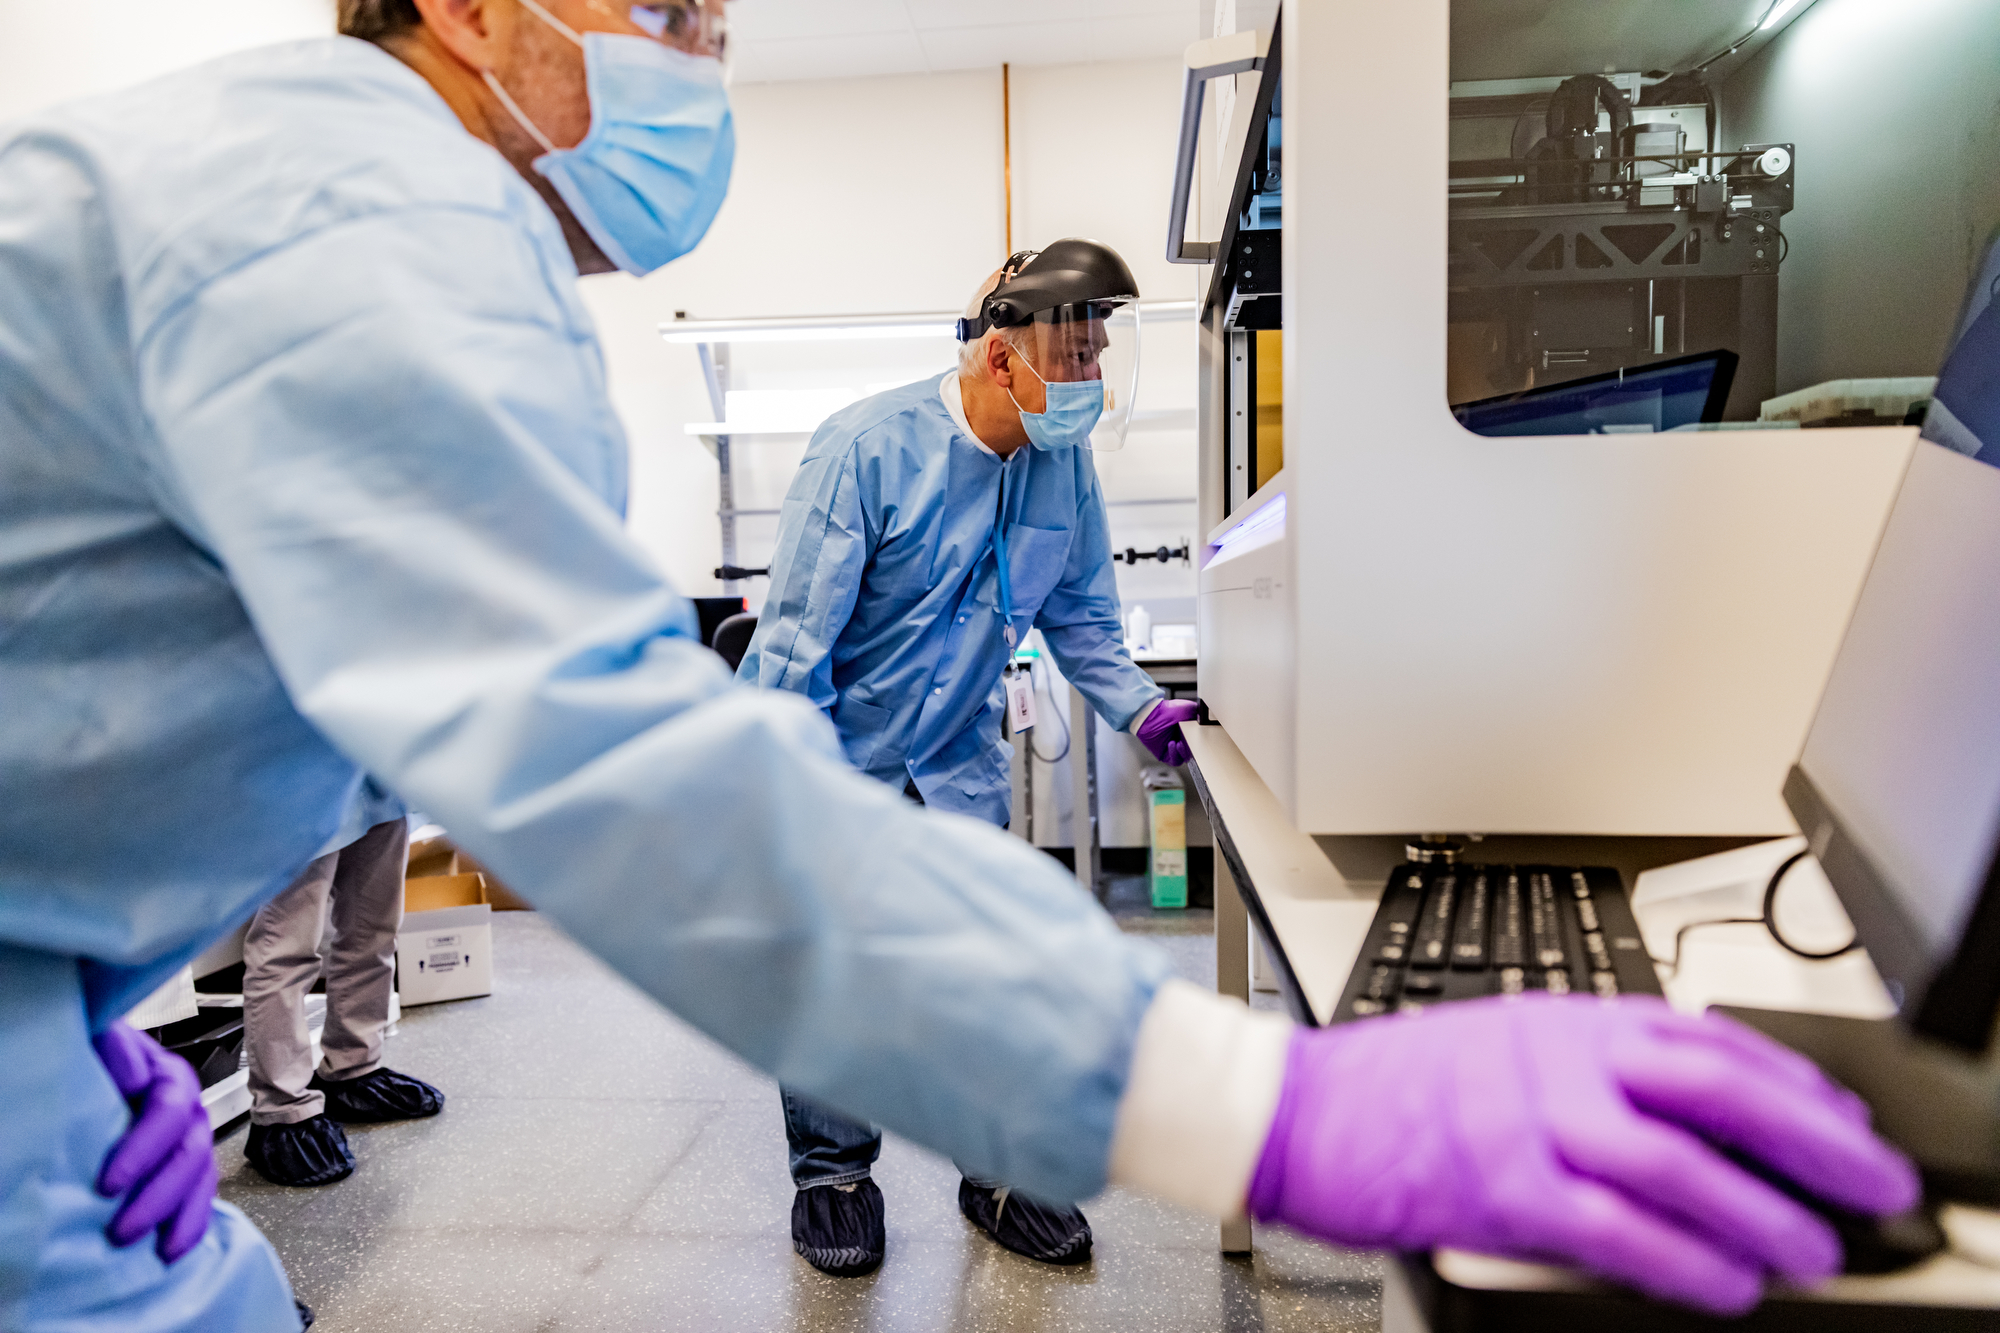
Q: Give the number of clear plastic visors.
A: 1